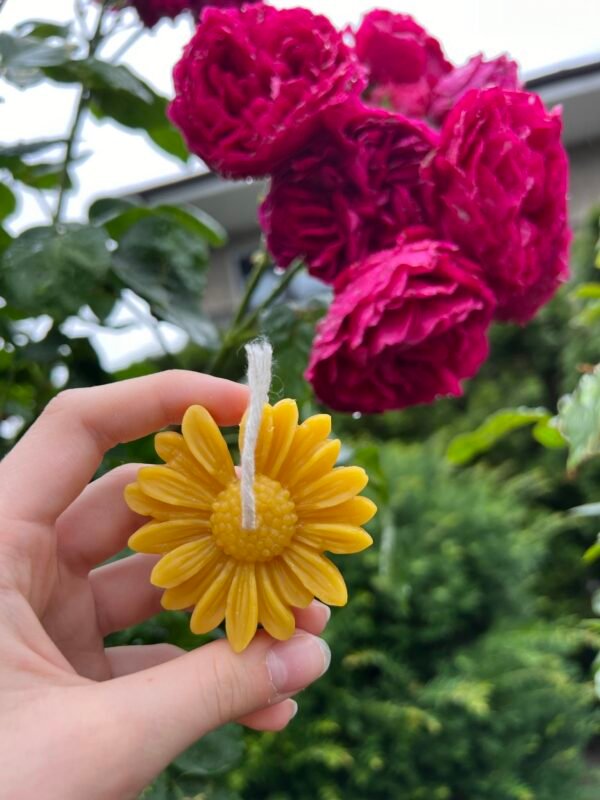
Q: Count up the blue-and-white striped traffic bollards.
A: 0